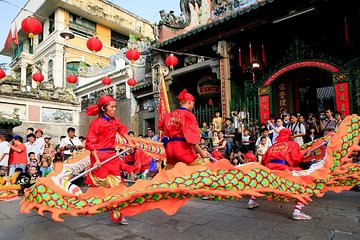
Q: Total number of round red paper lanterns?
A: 9